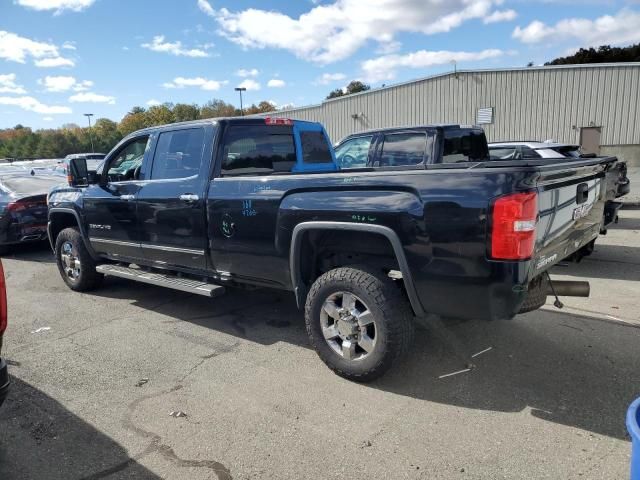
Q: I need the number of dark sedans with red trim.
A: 1